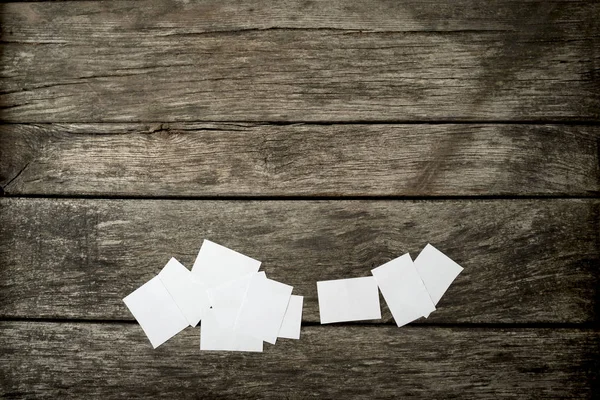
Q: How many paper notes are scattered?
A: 10